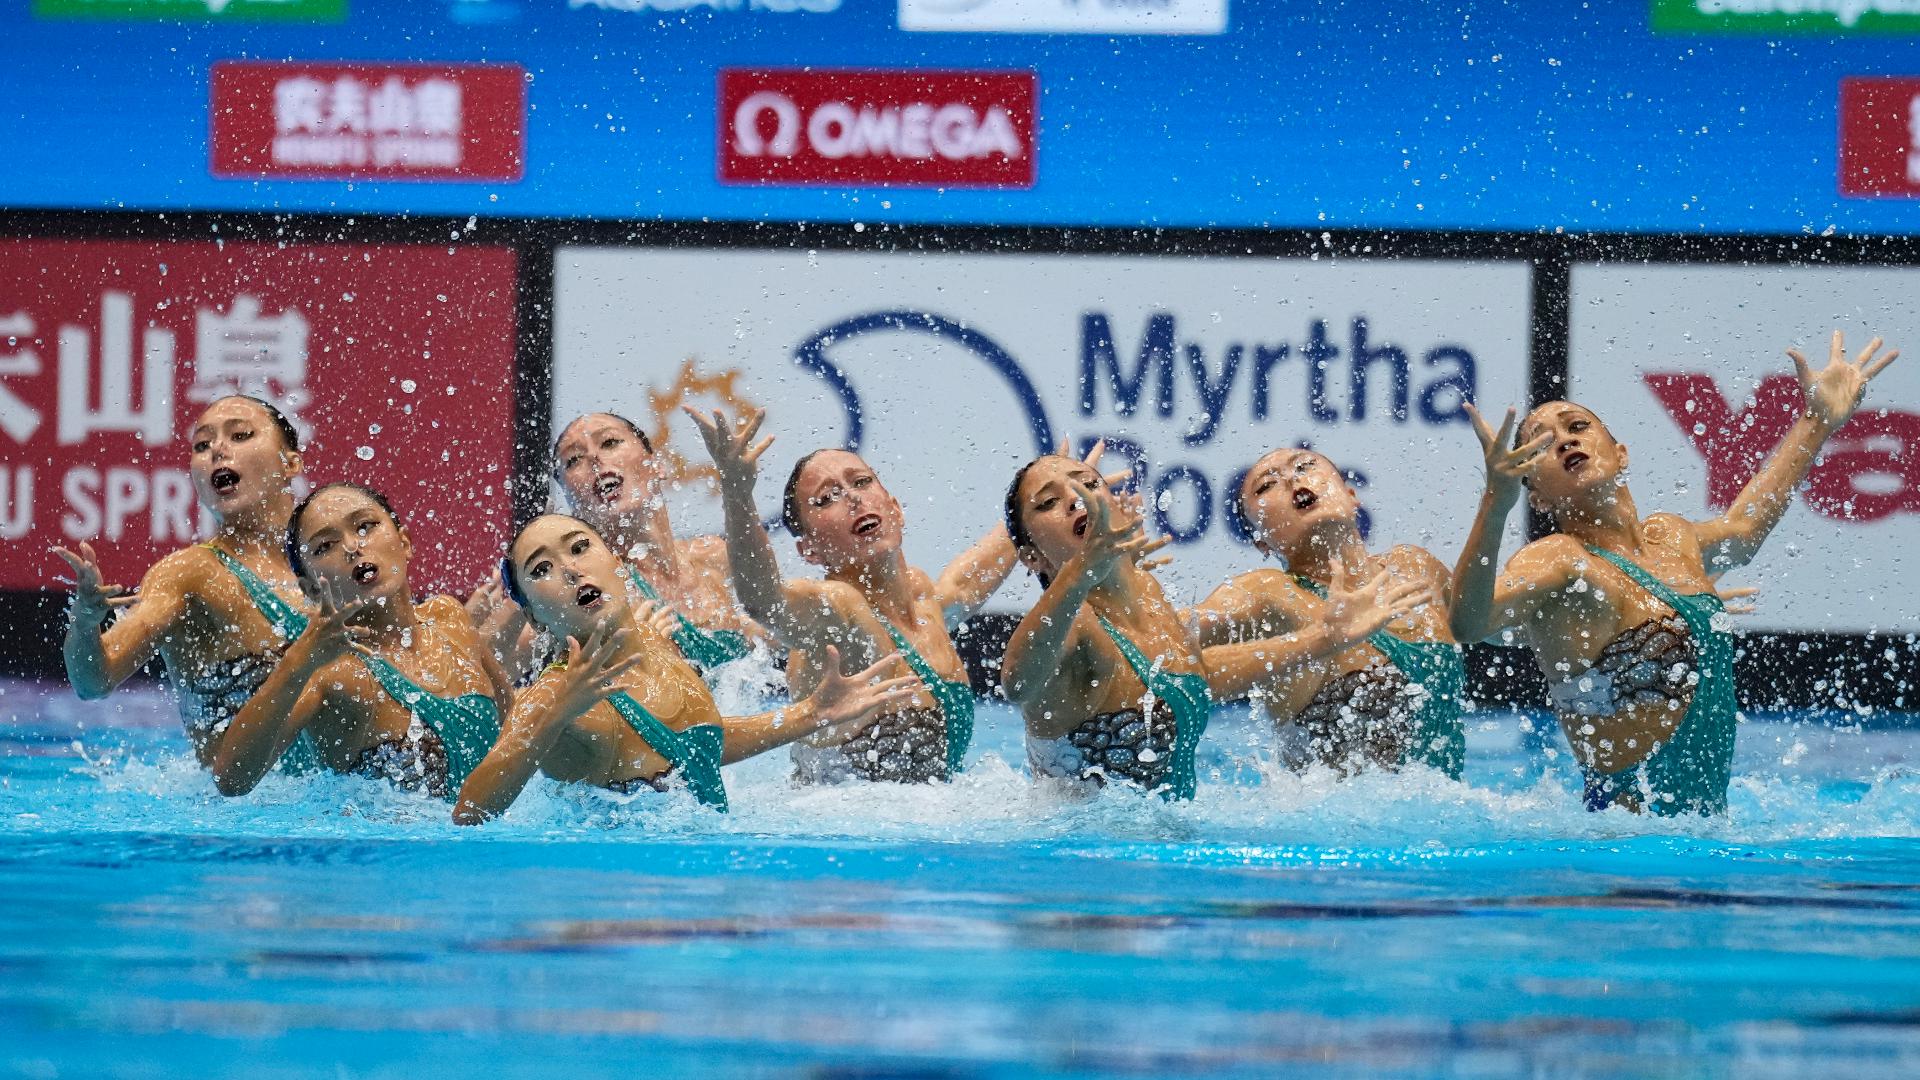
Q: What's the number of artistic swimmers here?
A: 8